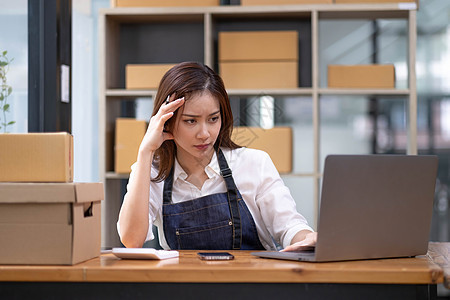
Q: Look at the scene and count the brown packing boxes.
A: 11